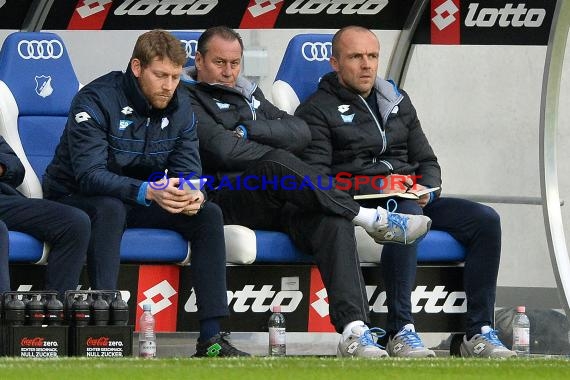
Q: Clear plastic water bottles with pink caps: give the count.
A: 2